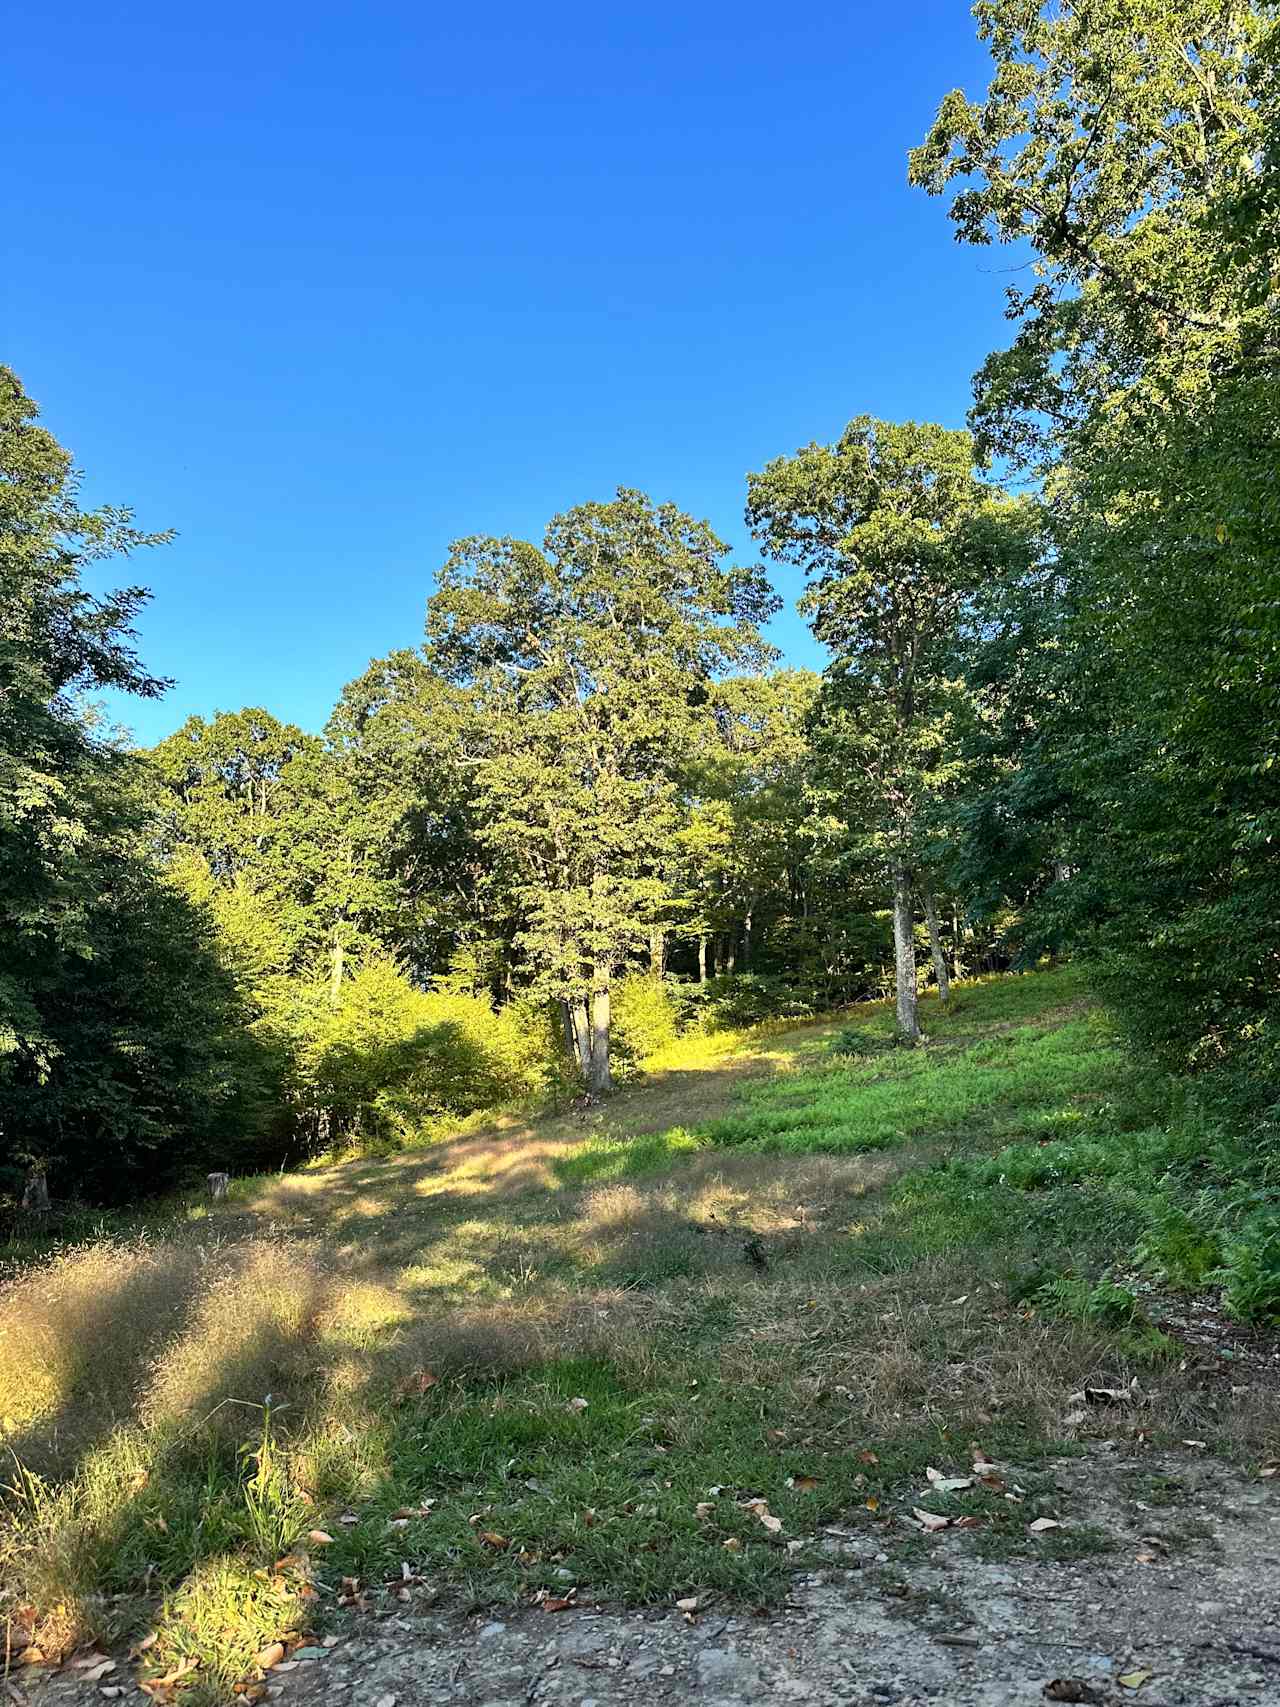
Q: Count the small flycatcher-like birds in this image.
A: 0